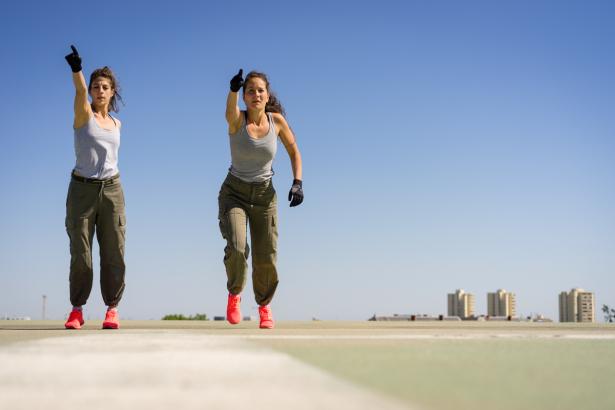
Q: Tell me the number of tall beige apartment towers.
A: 3